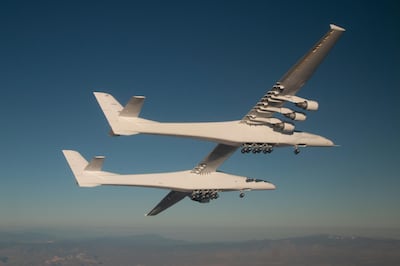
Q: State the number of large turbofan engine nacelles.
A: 3